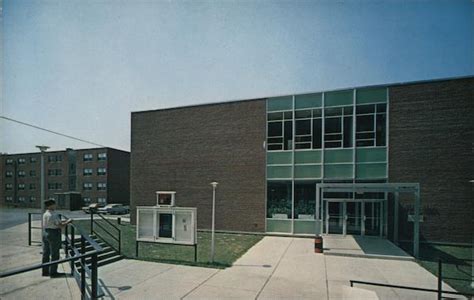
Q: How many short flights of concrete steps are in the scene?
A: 1